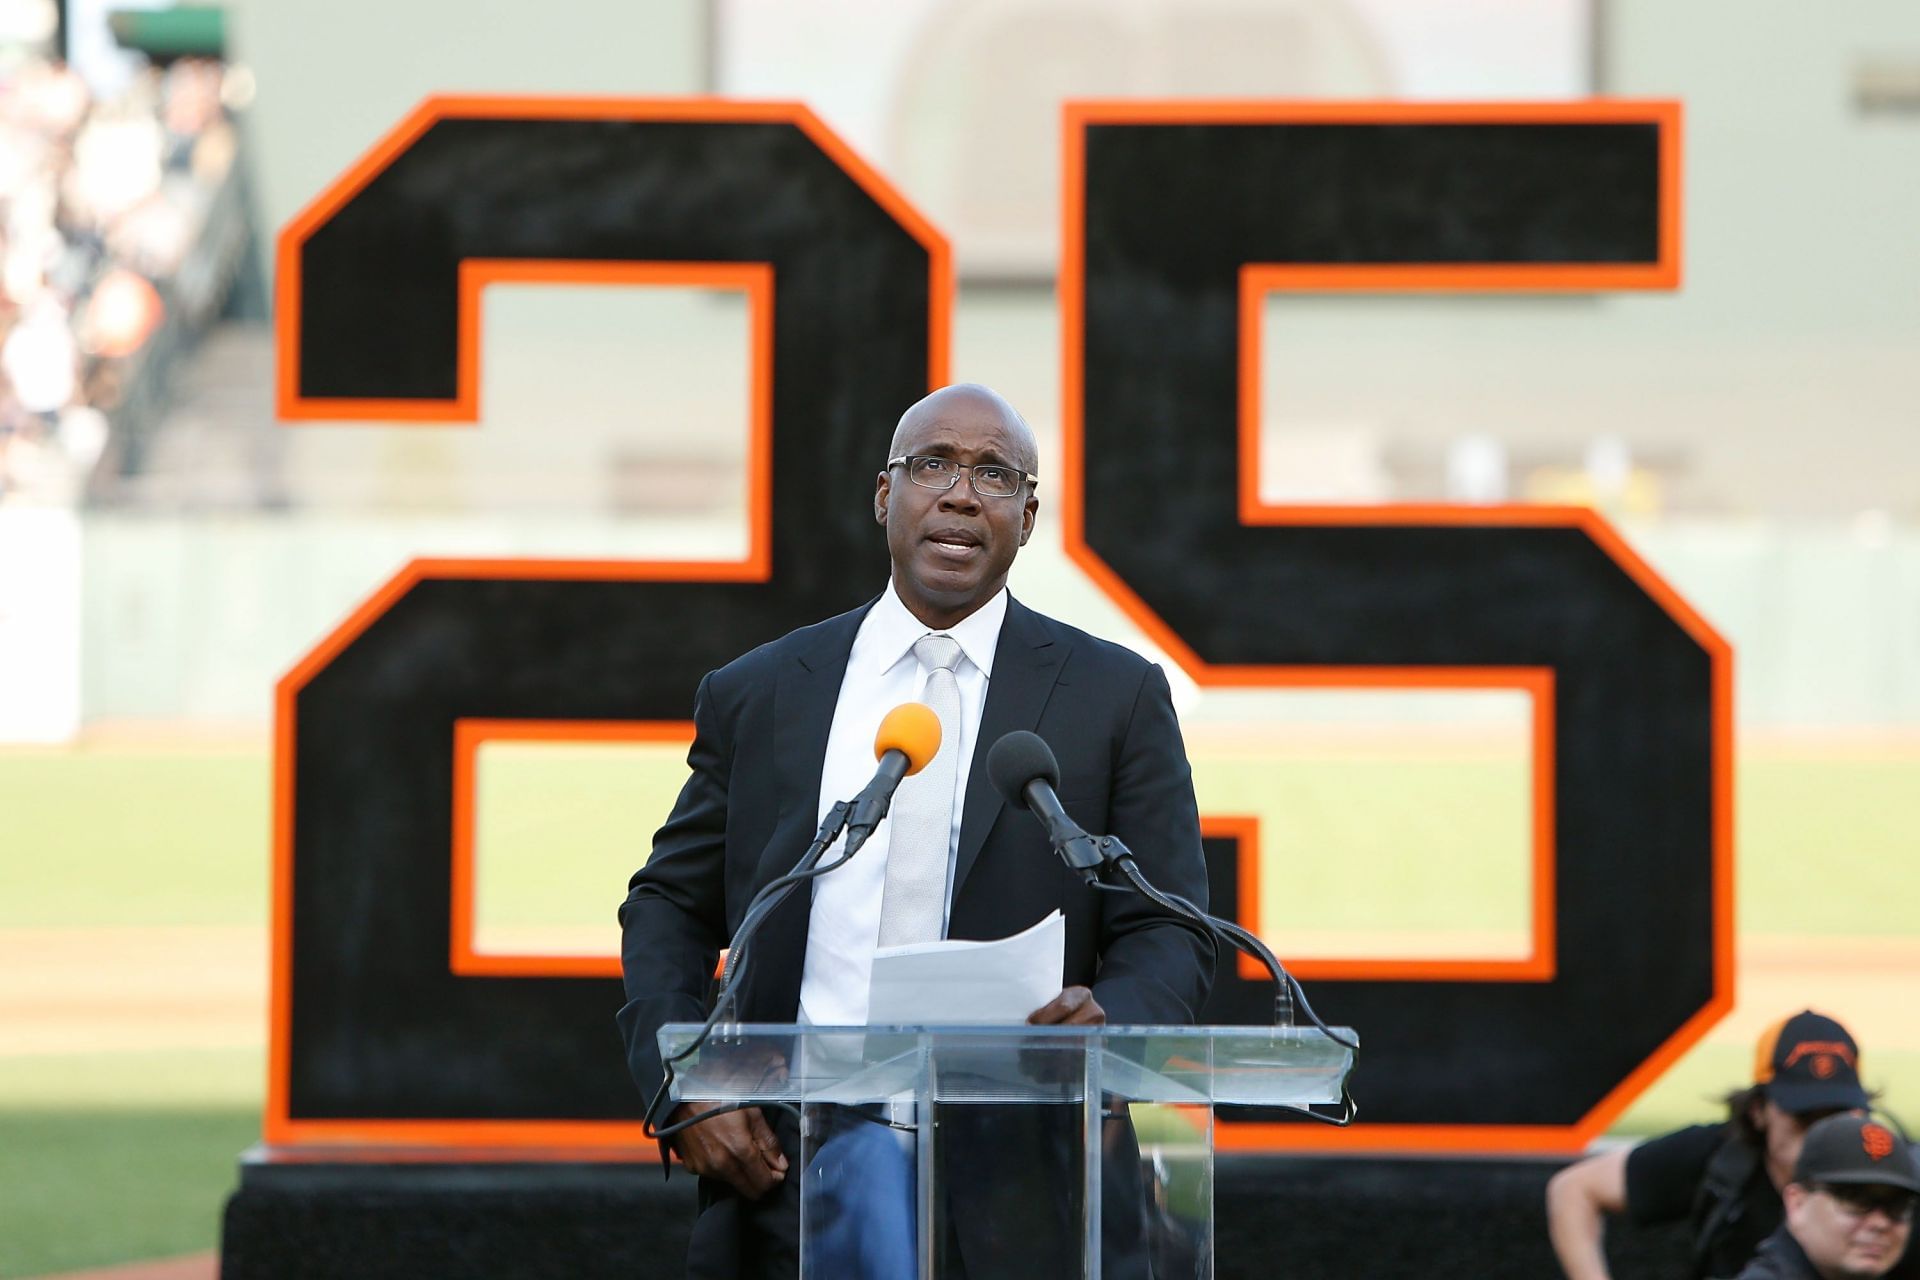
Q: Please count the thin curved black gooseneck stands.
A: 2